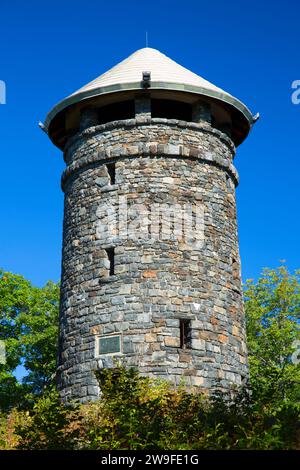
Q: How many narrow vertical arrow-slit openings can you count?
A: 3